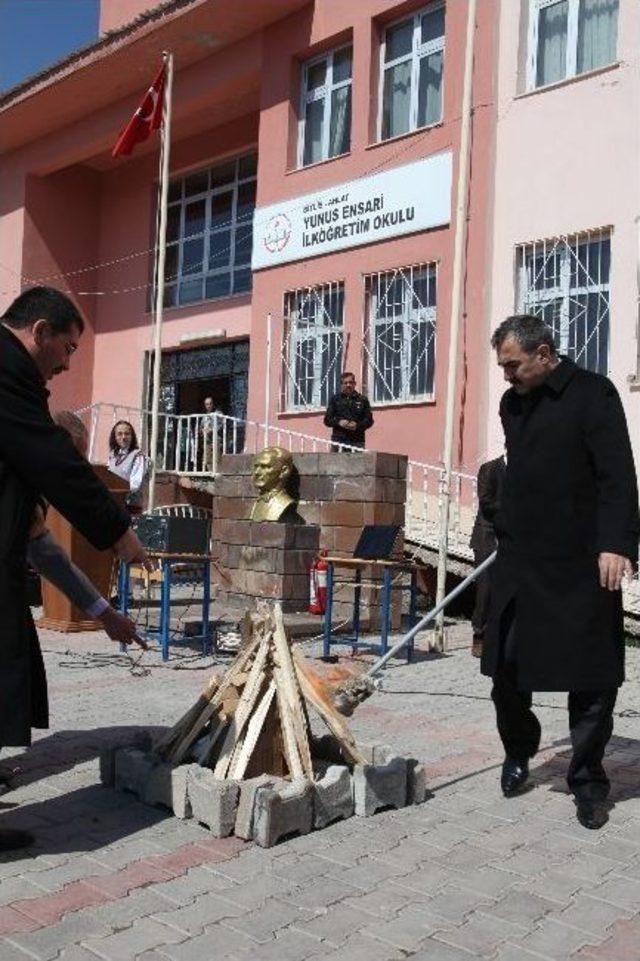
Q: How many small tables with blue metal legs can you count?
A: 2